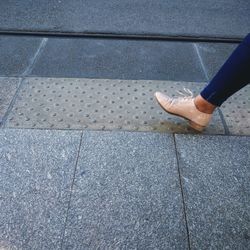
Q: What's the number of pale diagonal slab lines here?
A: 2